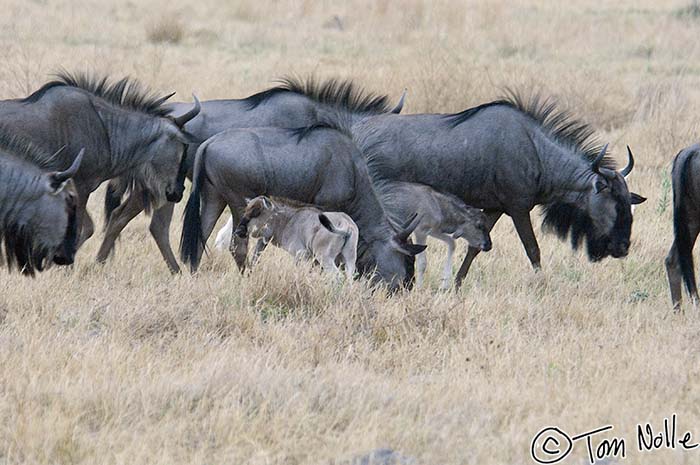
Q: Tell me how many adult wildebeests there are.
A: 6